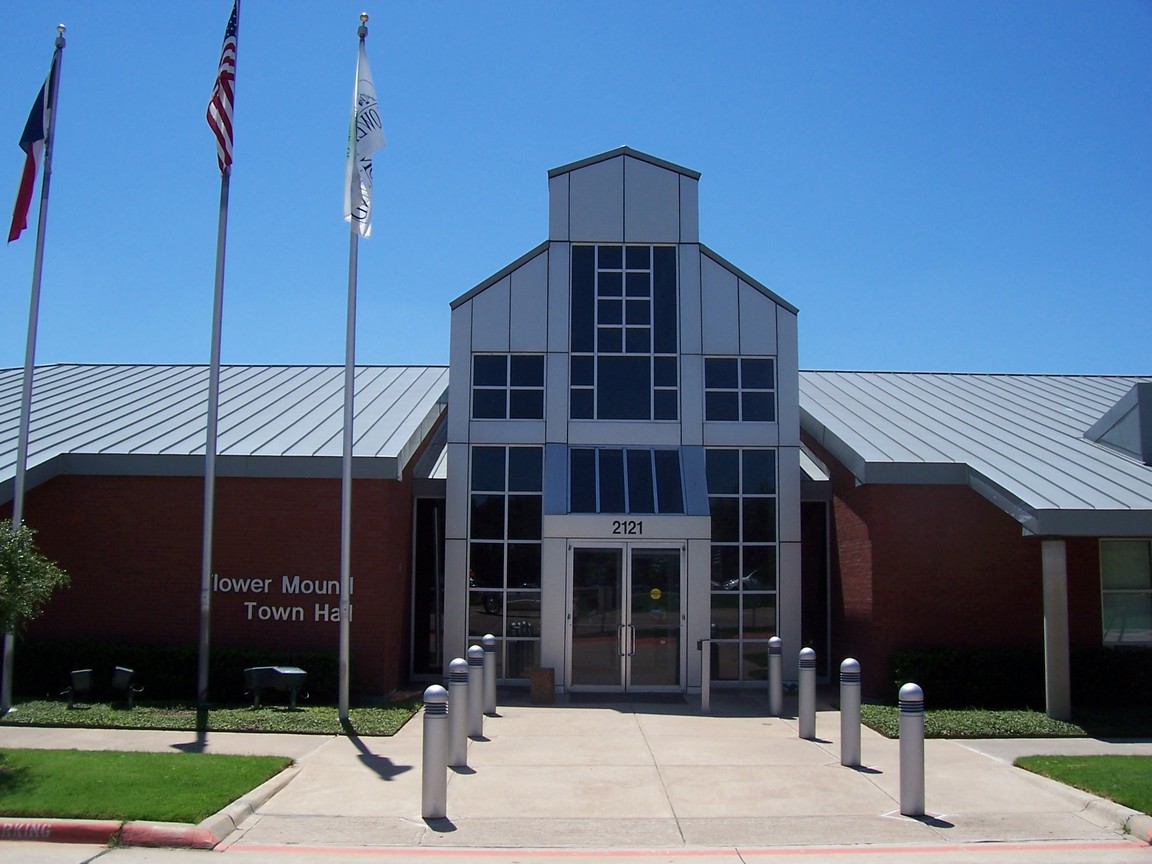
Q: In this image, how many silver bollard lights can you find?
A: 8